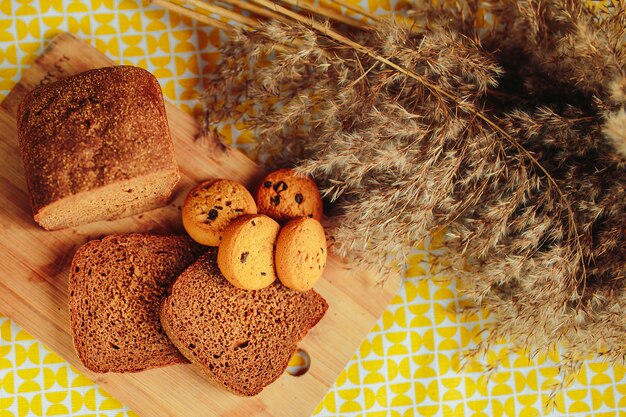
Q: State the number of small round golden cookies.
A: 4